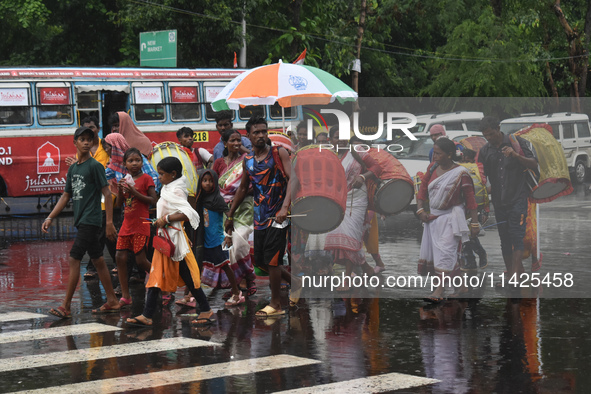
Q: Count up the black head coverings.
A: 2